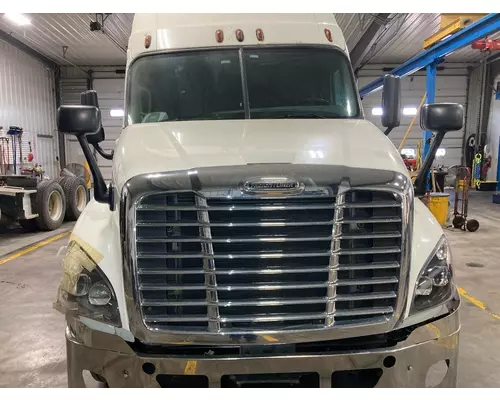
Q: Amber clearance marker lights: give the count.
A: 5